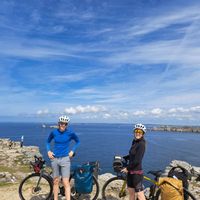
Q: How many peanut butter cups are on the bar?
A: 0